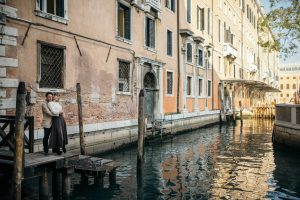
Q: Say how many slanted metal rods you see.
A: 3